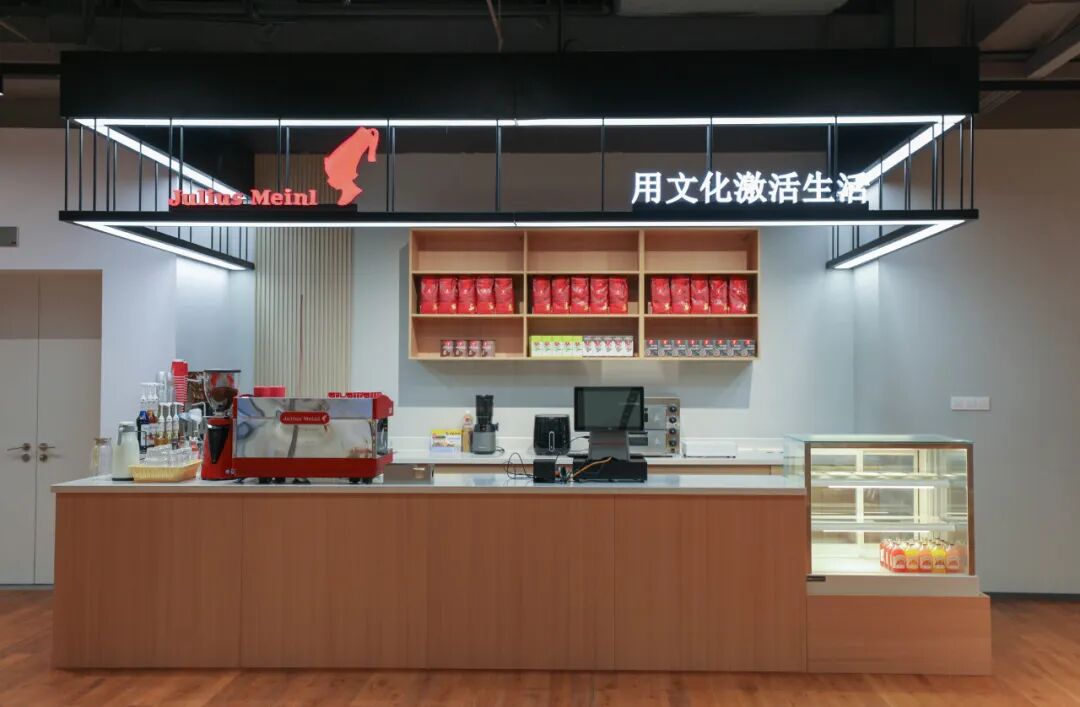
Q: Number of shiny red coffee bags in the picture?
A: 15